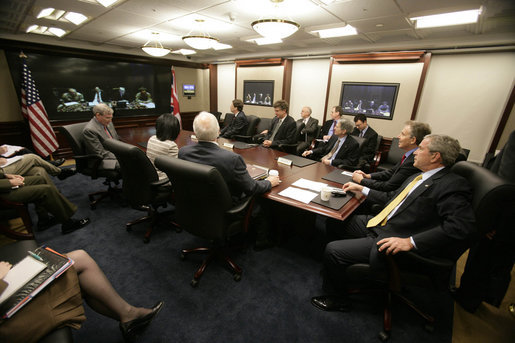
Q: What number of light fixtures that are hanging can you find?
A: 3